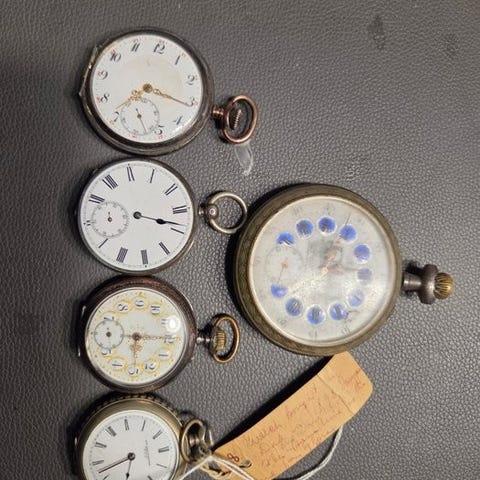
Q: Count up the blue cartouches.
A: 11